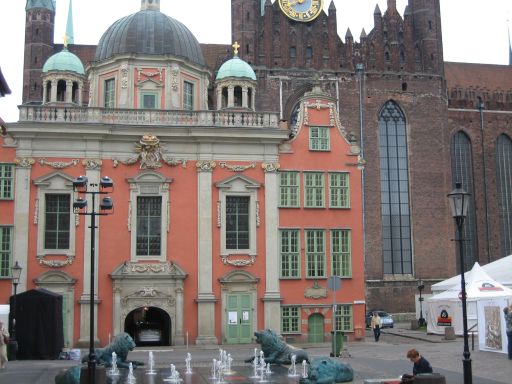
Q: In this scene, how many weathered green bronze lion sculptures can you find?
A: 4